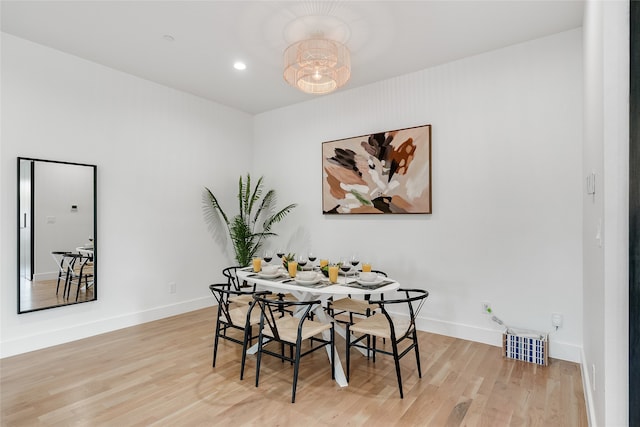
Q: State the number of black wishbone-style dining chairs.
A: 6